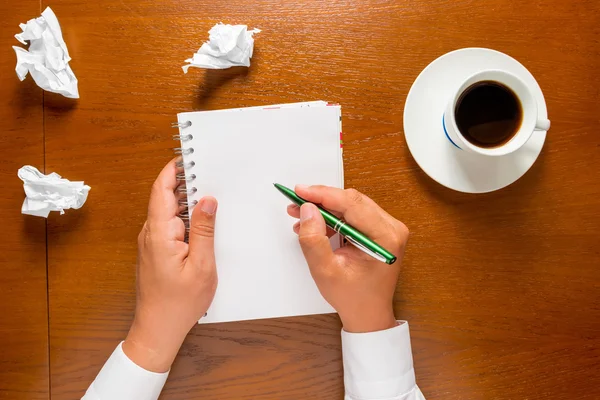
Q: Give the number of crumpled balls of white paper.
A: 3